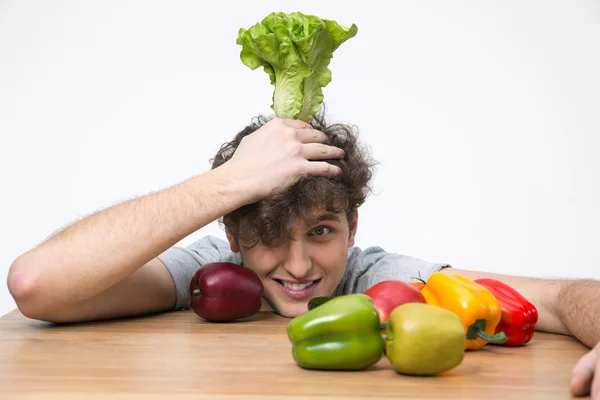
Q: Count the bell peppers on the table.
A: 3